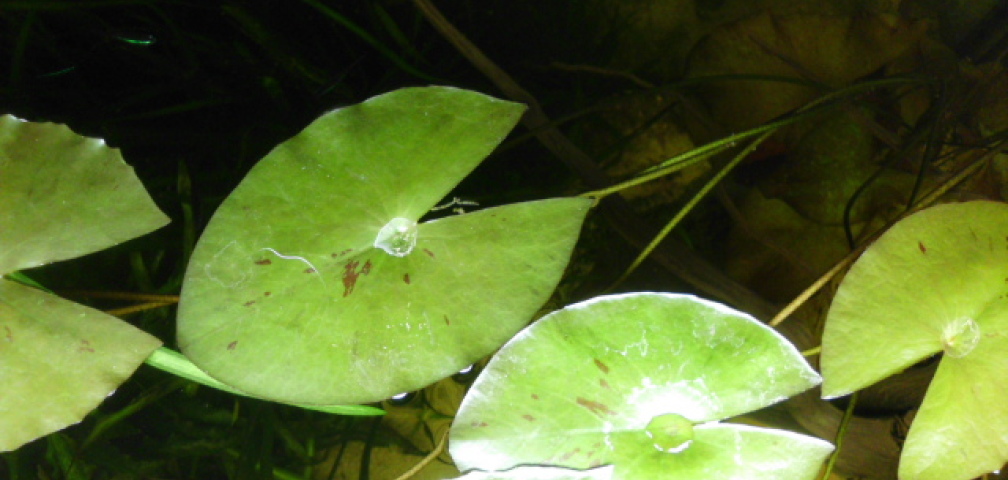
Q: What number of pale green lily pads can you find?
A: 4